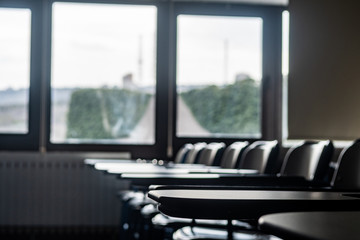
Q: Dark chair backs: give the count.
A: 7